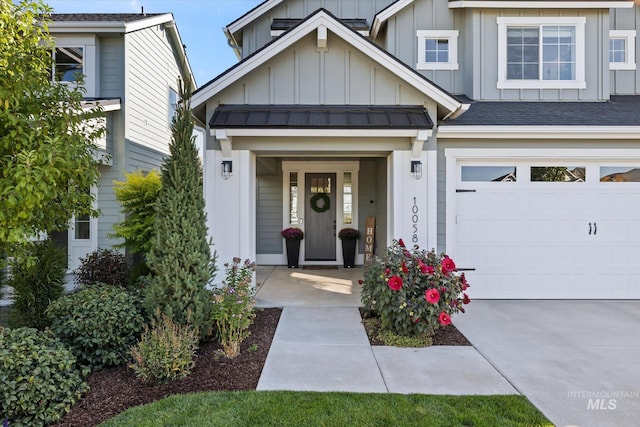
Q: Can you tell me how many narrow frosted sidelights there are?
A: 2